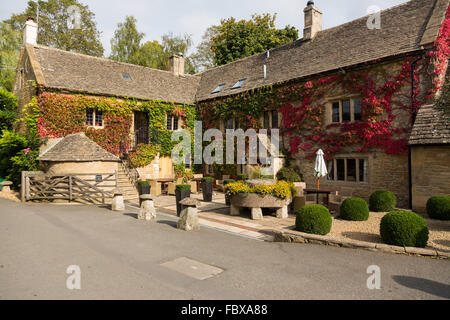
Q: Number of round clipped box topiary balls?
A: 5